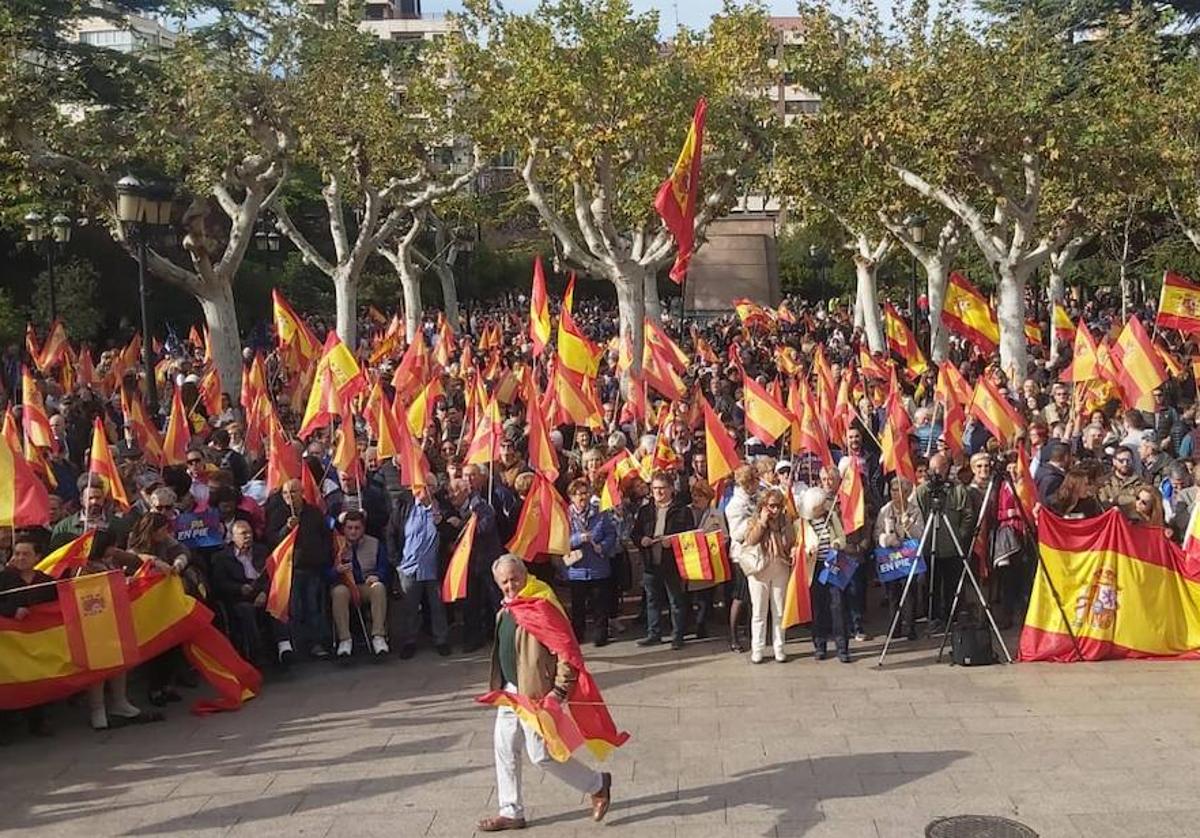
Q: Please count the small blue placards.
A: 3